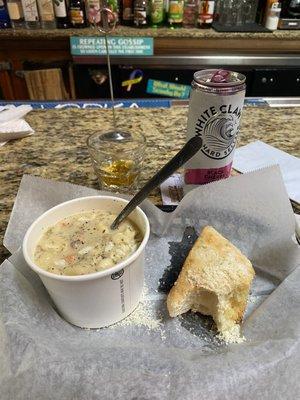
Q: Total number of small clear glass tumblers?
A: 1